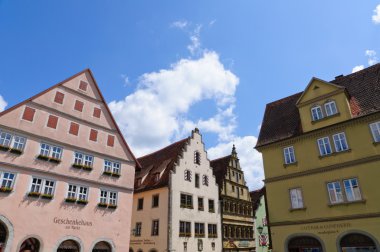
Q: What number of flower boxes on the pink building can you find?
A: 15